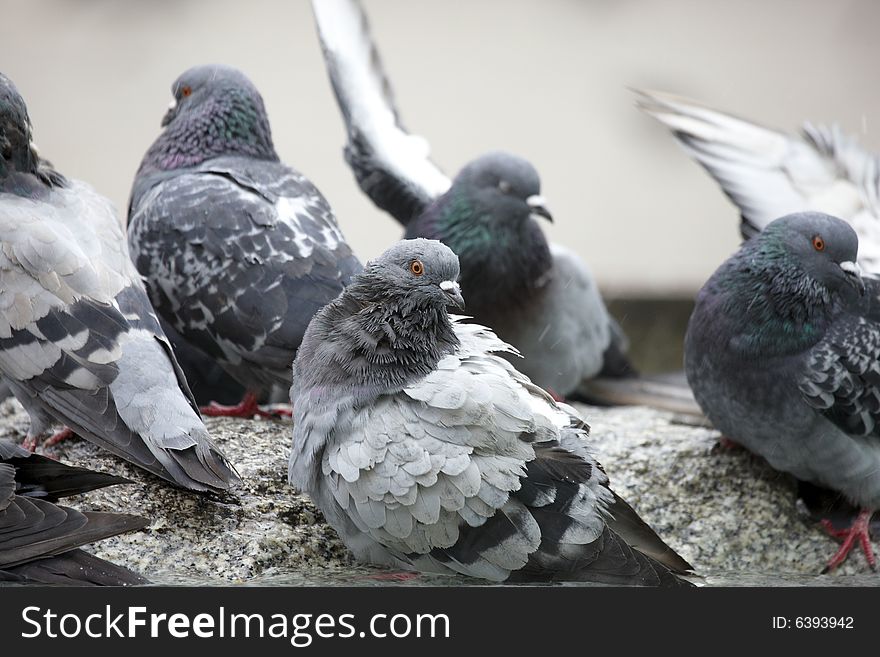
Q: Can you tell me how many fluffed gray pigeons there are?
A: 1